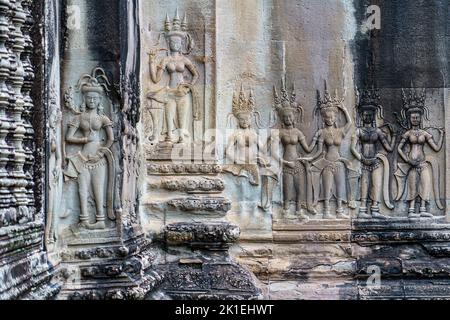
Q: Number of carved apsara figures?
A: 7